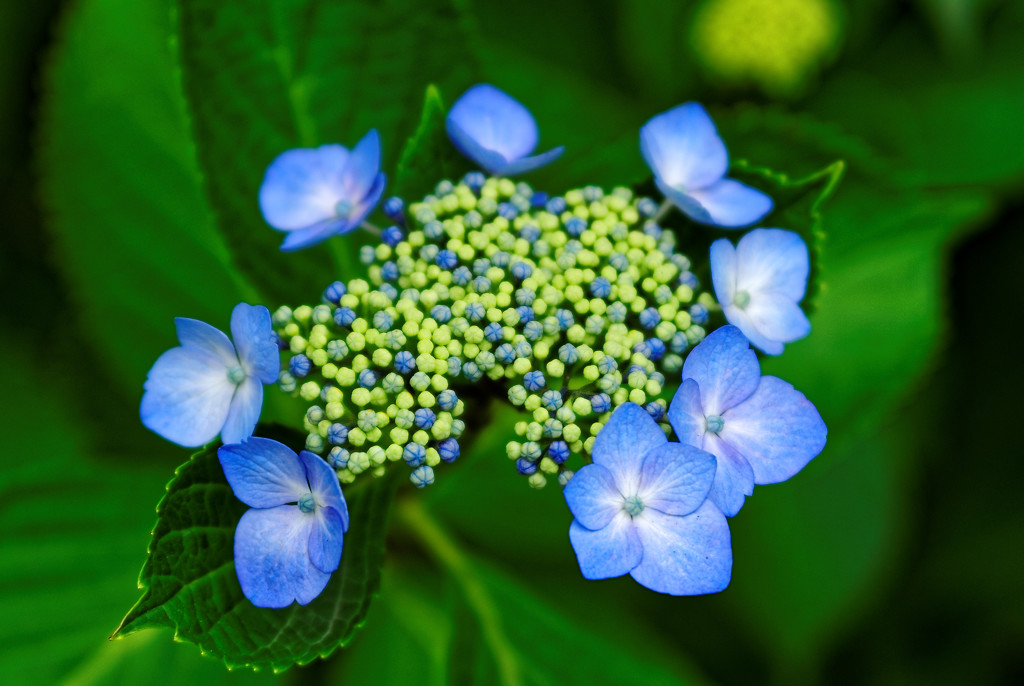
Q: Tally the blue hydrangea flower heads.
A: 8